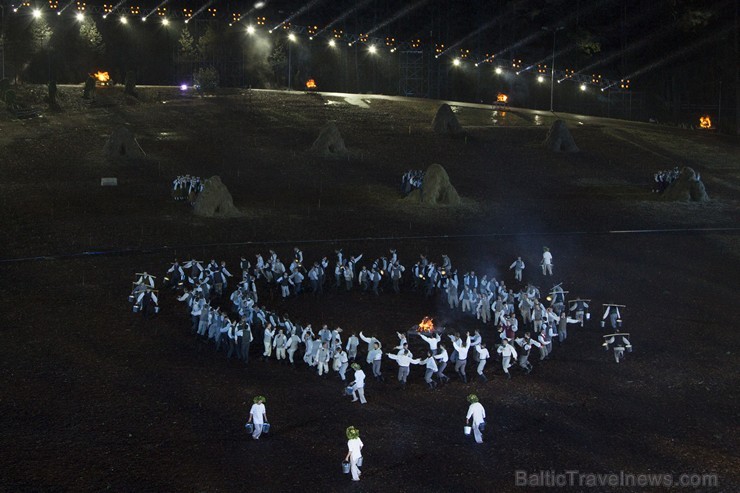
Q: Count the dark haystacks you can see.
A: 7